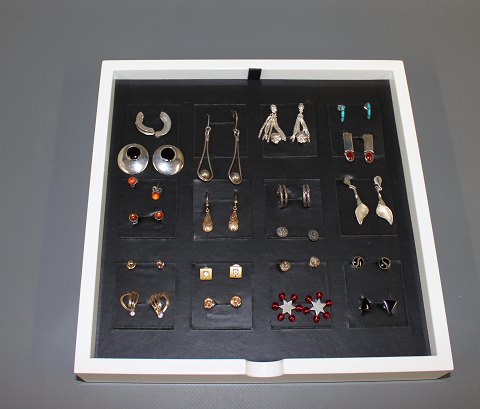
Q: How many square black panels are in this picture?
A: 12